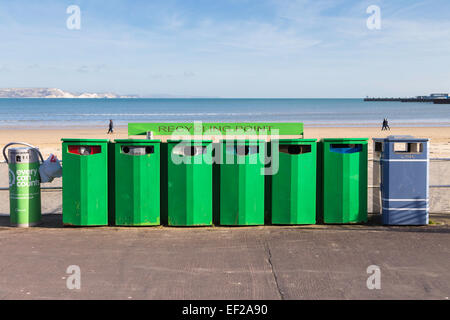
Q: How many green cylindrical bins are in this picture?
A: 1